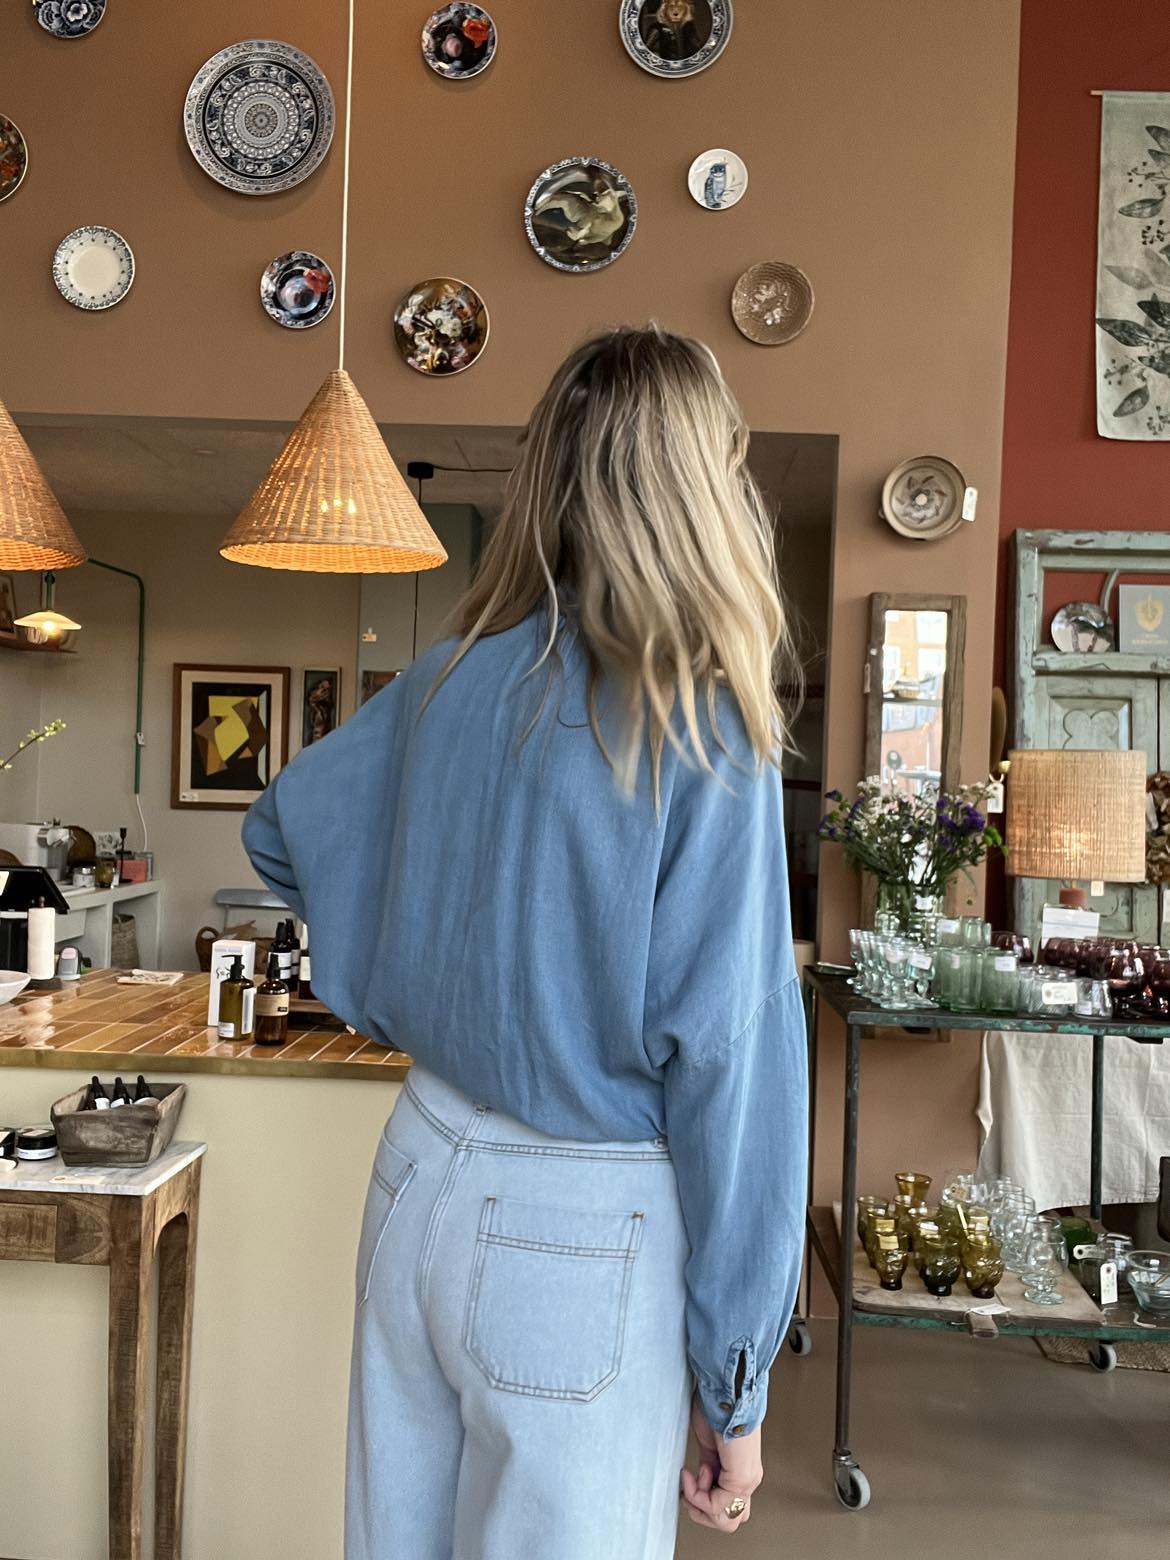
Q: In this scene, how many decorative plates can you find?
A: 12